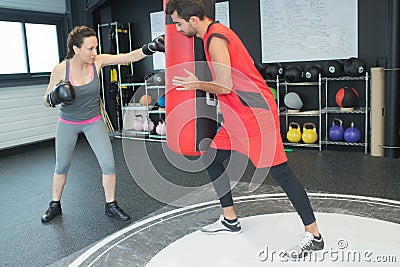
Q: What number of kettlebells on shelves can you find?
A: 7